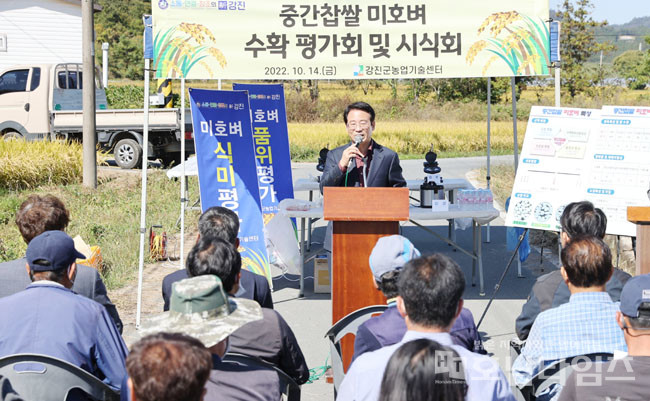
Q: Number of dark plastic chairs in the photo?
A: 4